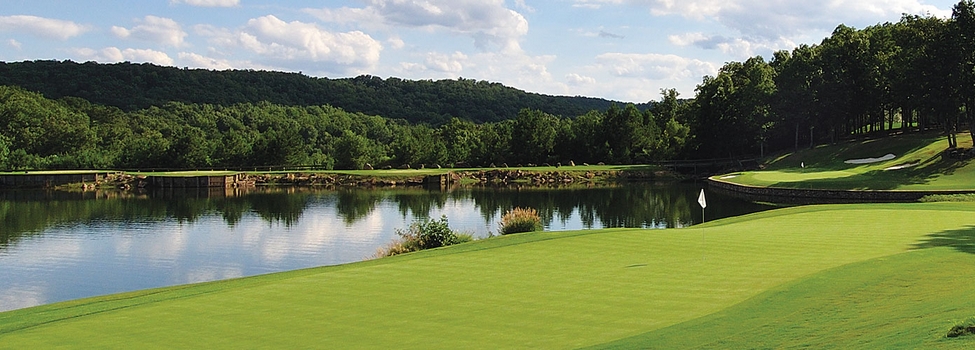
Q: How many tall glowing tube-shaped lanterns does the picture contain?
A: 0